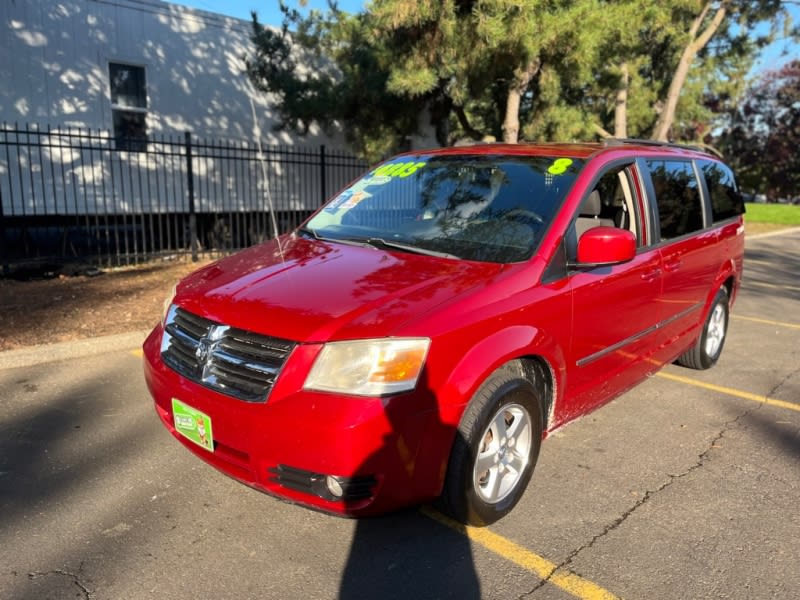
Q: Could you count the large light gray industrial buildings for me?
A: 1